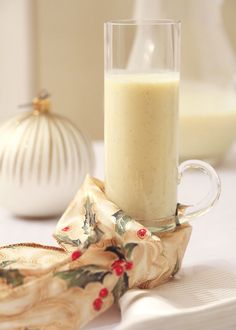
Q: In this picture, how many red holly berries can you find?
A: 8